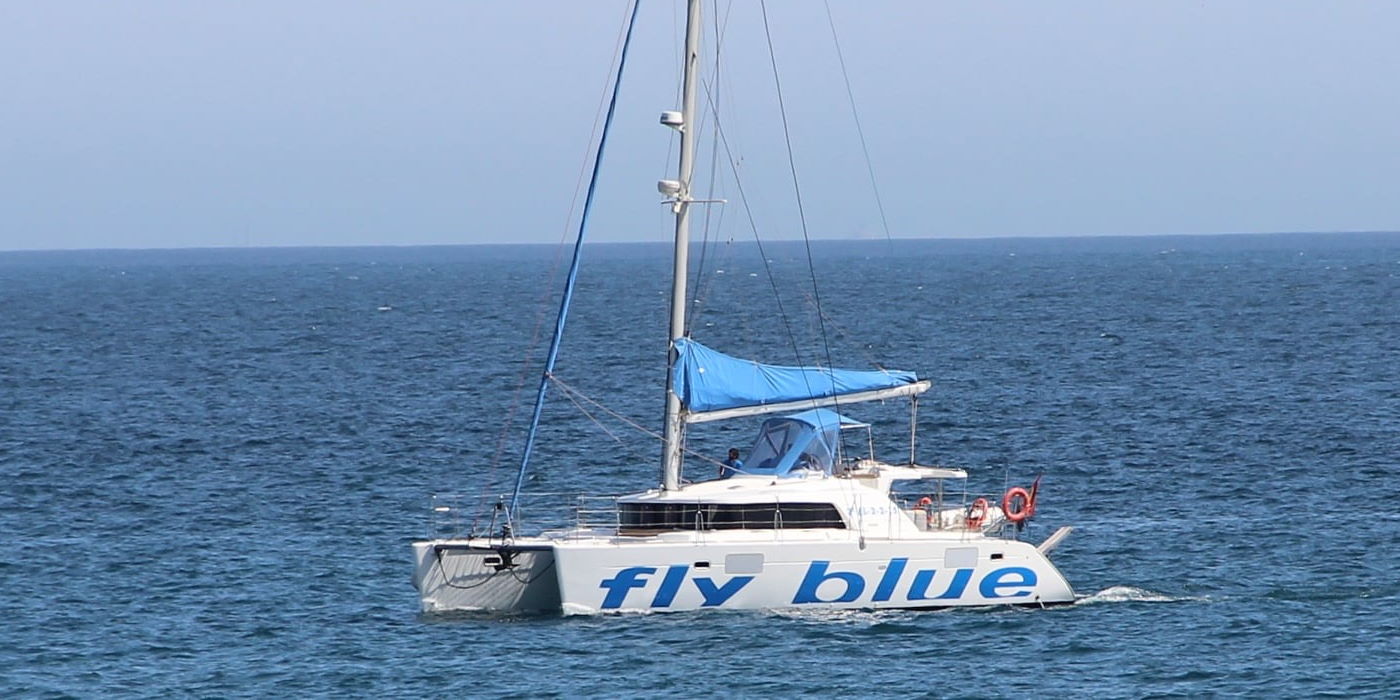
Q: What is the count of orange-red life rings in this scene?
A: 3